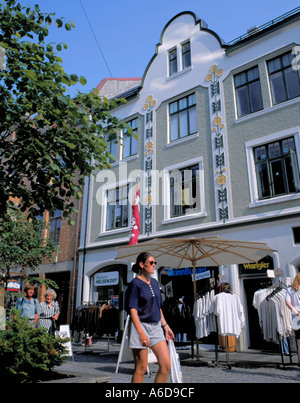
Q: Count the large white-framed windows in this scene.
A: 3